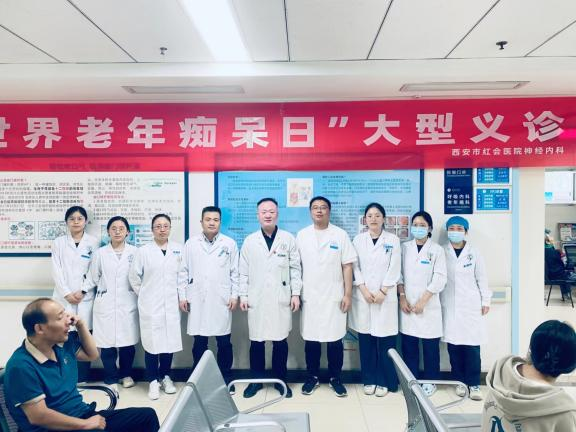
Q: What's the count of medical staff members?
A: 9